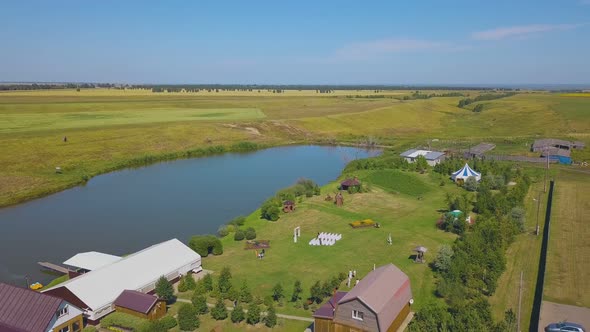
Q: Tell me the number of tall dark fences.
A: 1